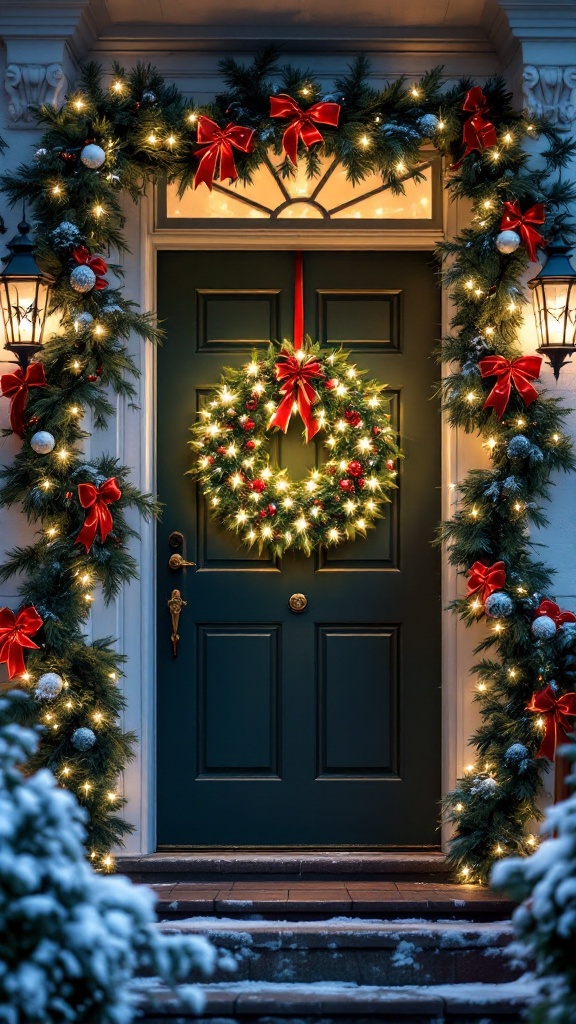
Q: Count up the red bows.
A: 13